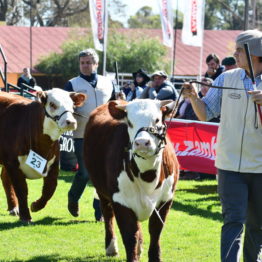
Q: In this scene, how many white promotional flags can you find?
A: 3